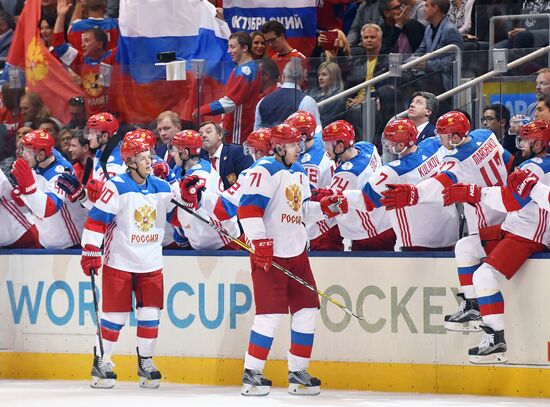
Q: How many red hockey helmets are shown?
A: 12